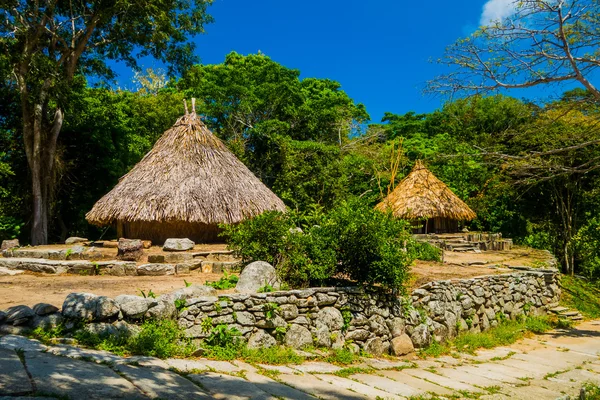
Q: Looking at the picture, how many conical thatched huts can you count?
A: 2